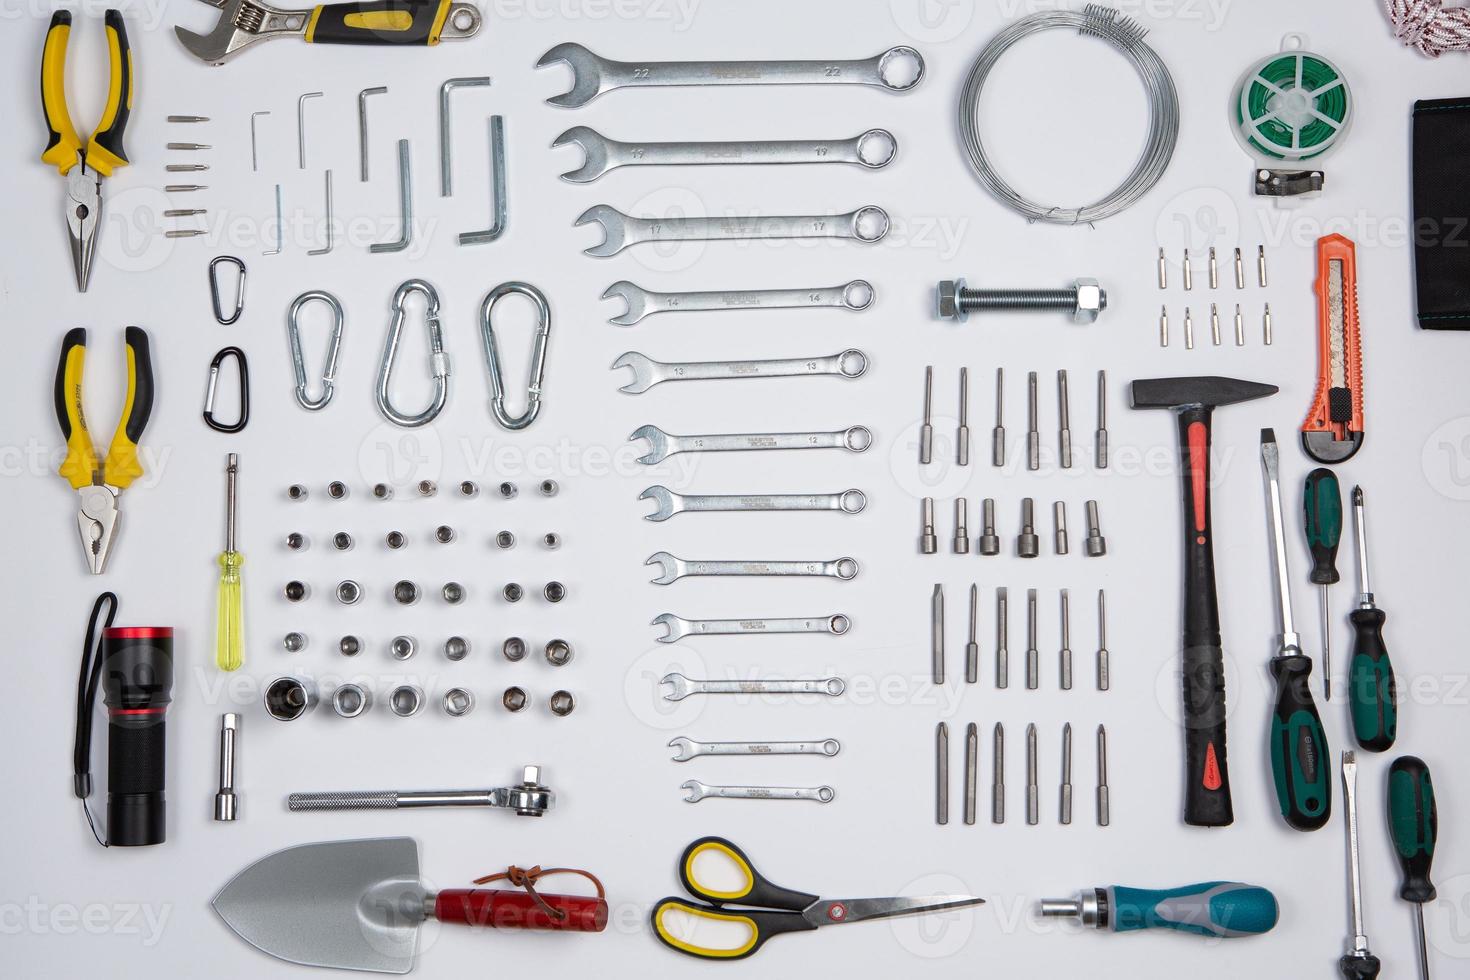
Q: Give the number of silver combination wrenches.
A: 12